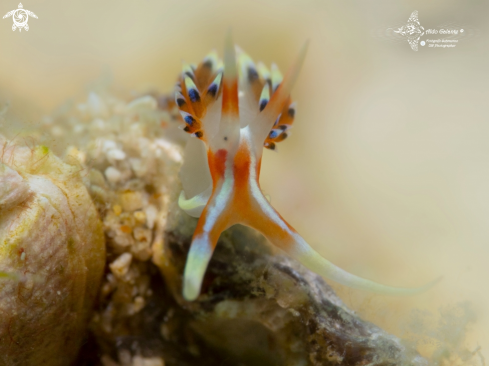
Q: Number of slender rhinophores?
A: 2